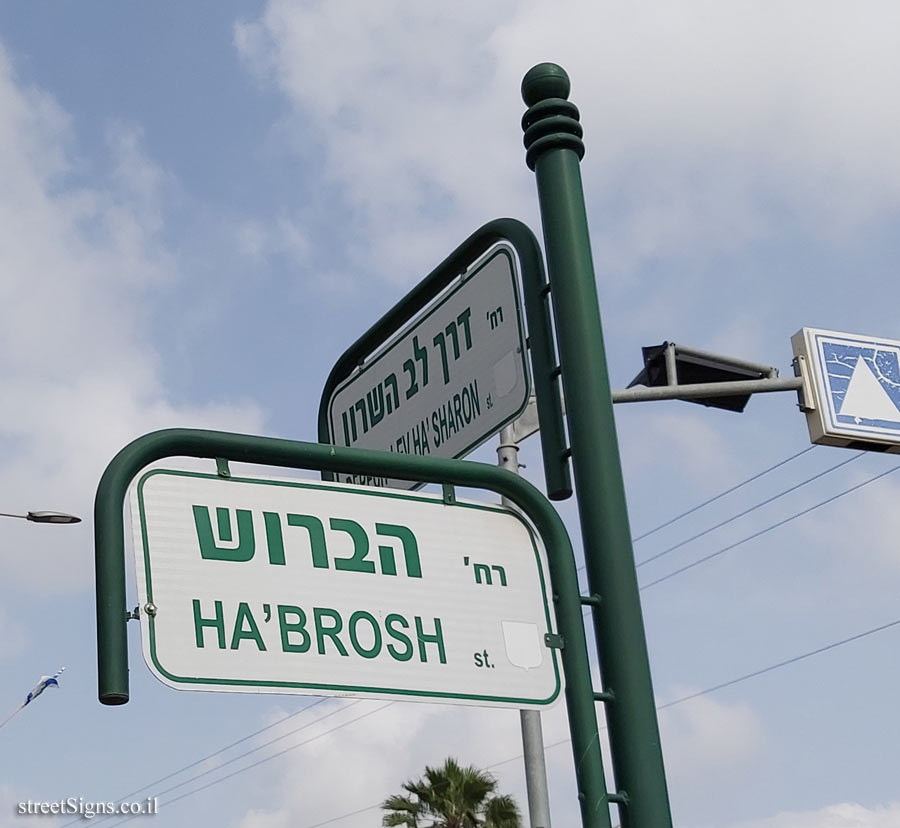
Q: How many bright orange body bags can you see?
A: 0